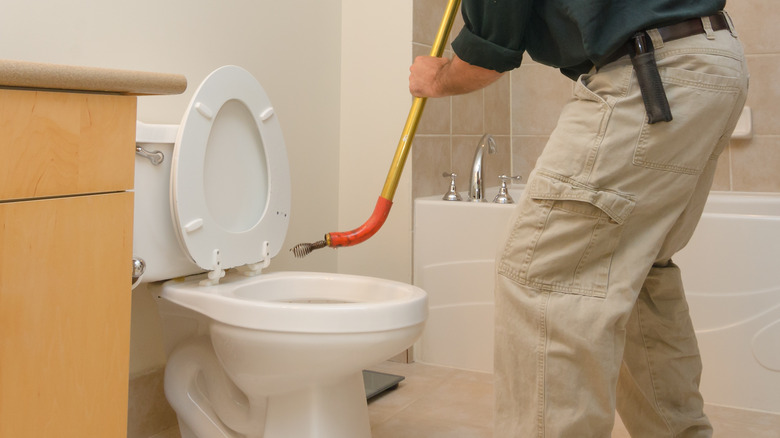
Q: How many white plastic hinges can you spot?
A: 2